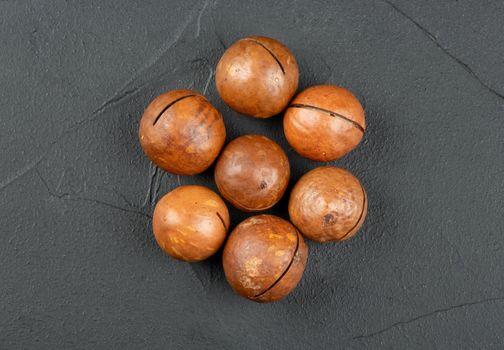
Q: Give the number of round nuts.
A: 7